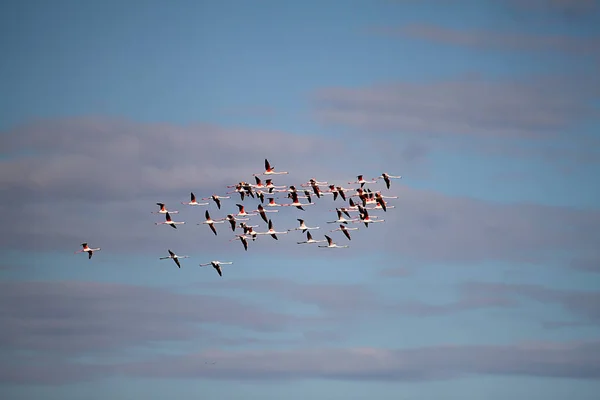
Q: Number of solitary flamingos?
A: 1